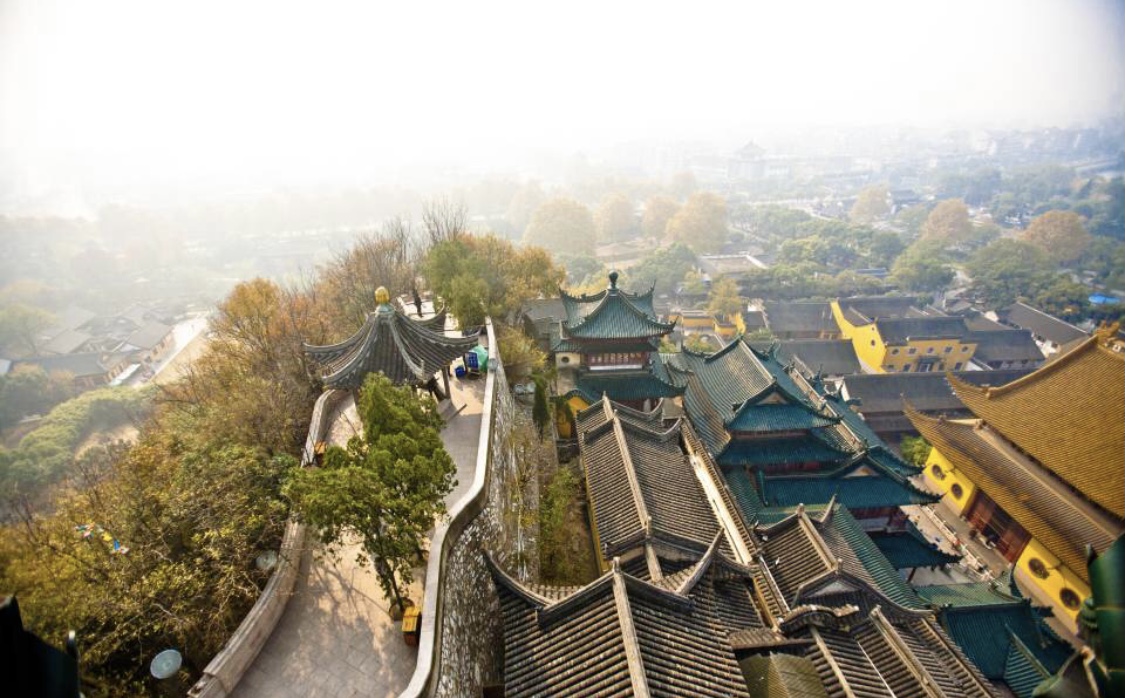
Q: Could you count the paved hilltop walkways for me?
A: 1